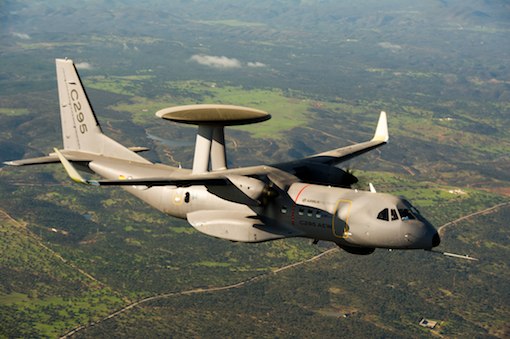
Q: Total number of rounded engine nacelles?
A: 2